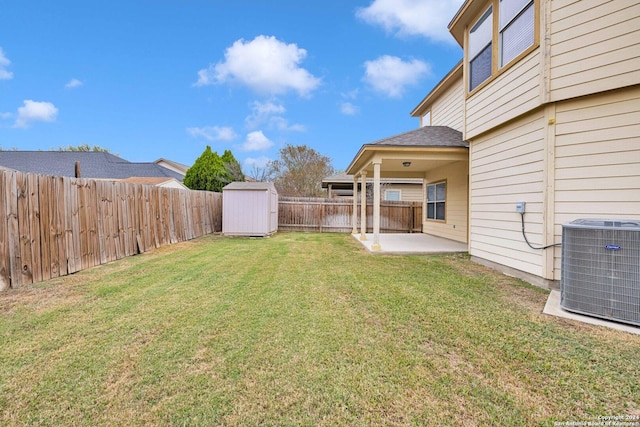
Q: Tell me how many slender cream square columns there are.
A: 3